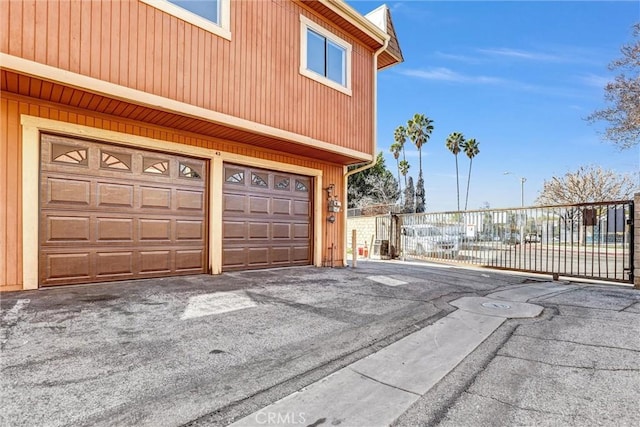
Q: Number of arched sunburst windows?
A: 8